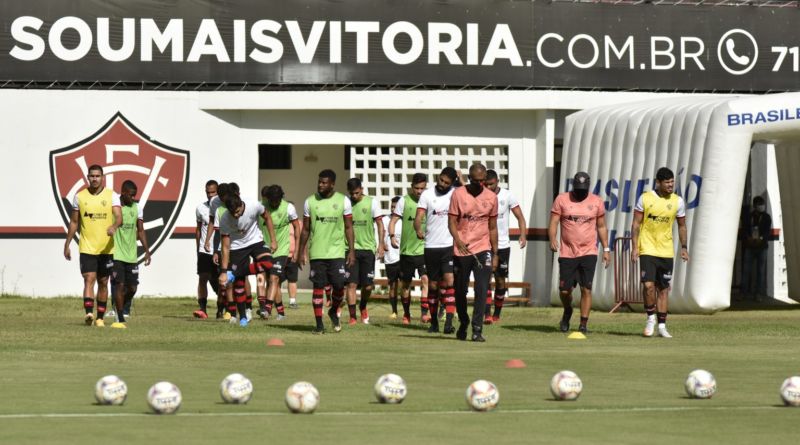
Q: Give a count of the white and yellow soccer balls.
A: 9